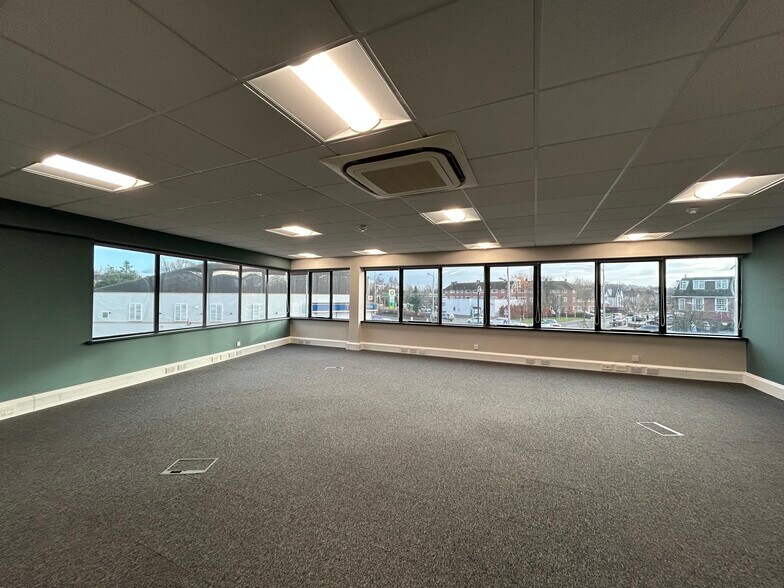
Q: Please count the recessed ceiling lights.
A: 9